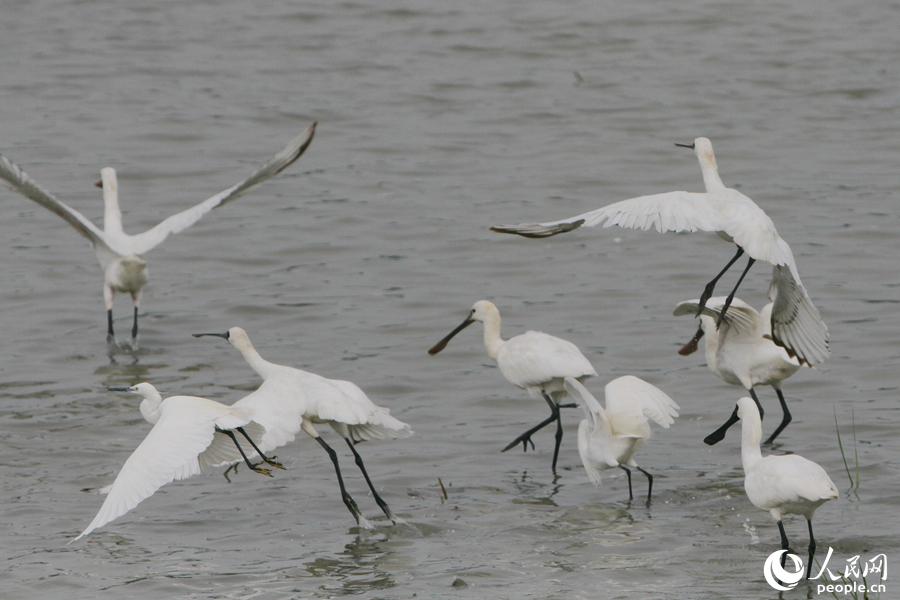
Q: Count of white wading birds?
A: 8